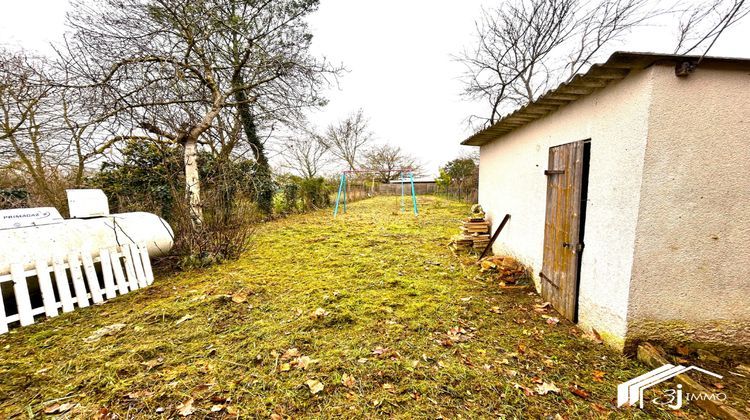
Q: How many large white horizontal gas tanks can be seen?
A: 1